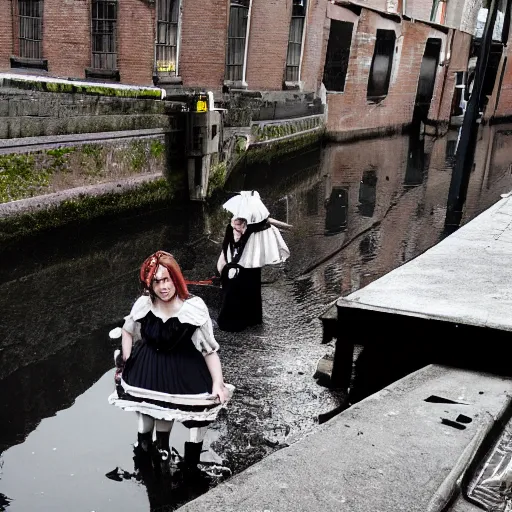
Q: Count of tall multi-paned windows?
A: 5